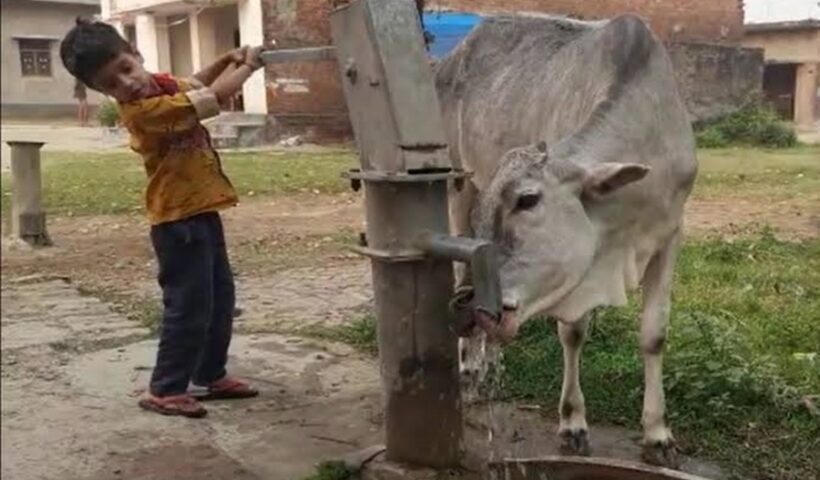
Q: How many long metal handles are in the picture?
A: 1